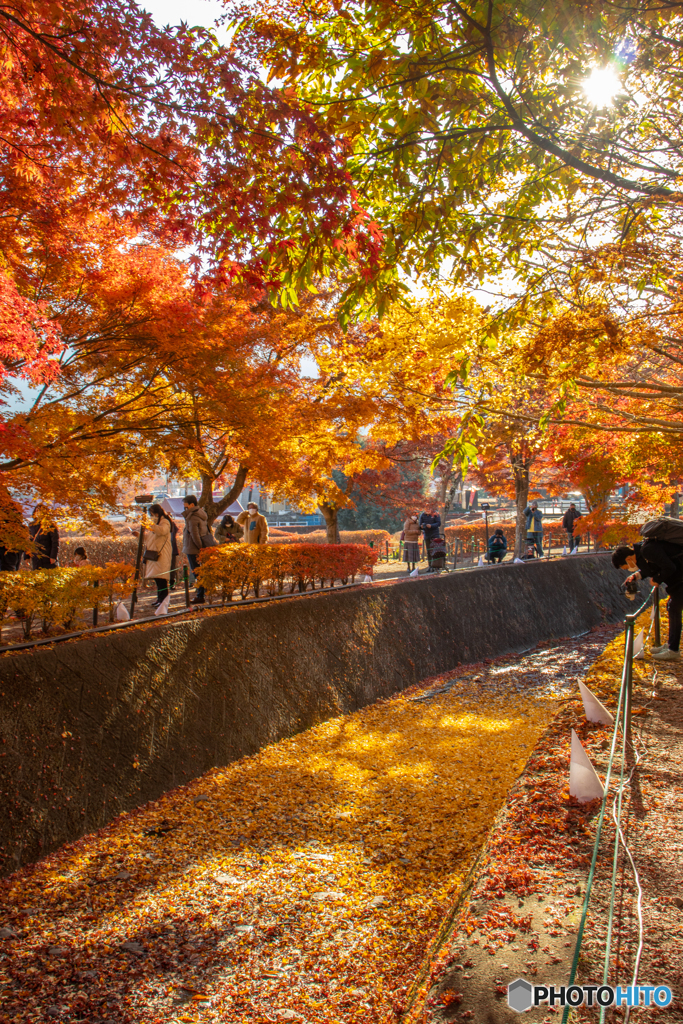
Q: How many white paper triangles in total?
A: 12